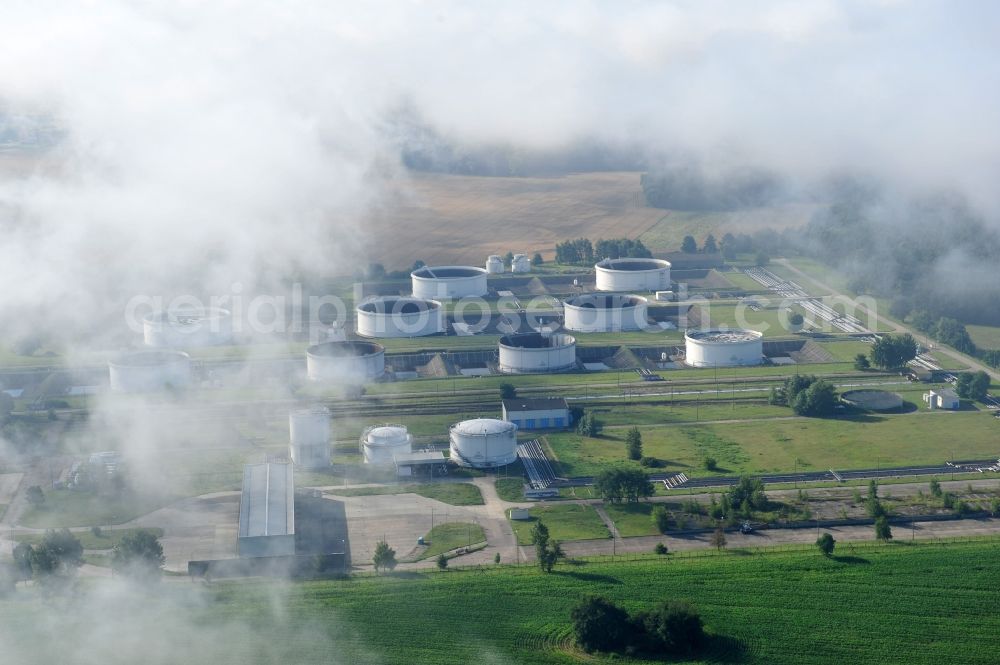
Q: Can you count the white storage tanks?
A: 14